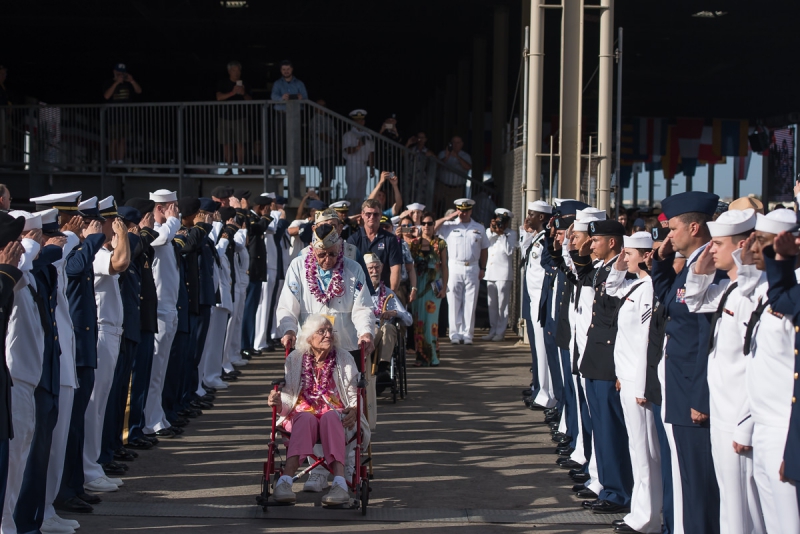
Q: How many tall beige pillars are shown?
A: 3